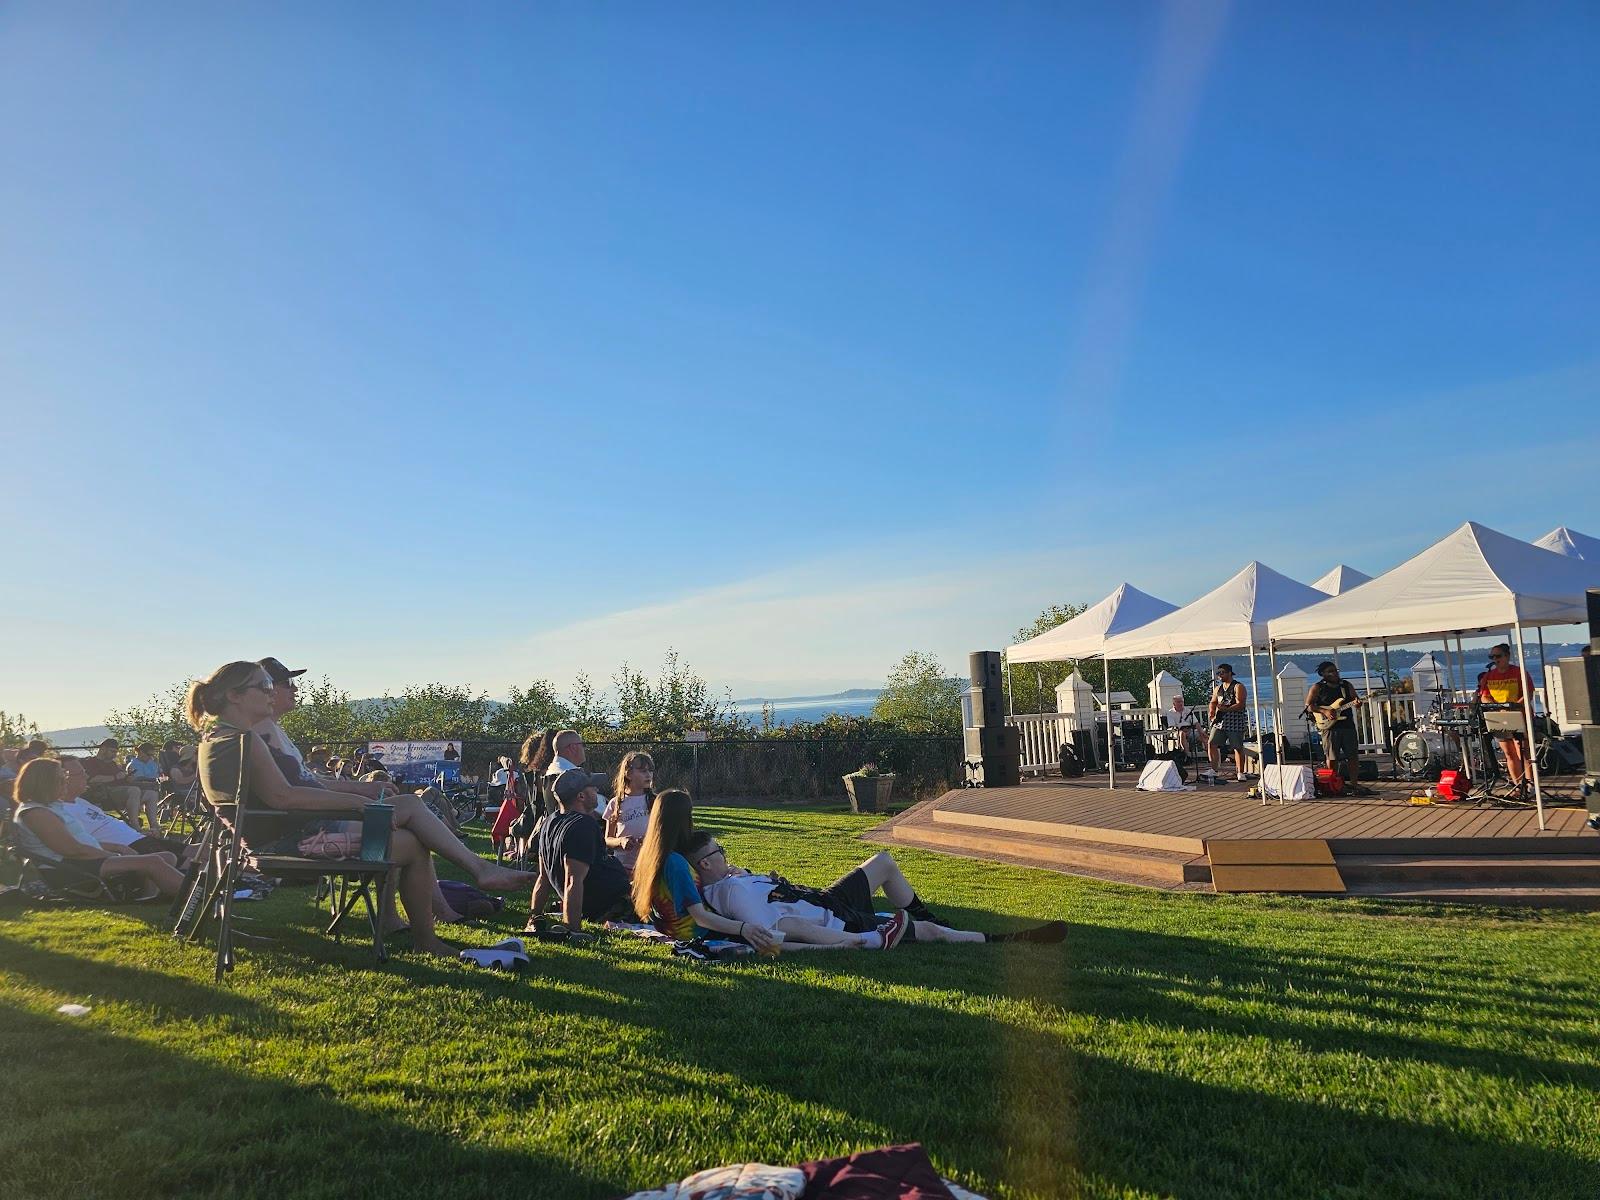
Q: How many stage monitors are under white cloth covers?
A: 2